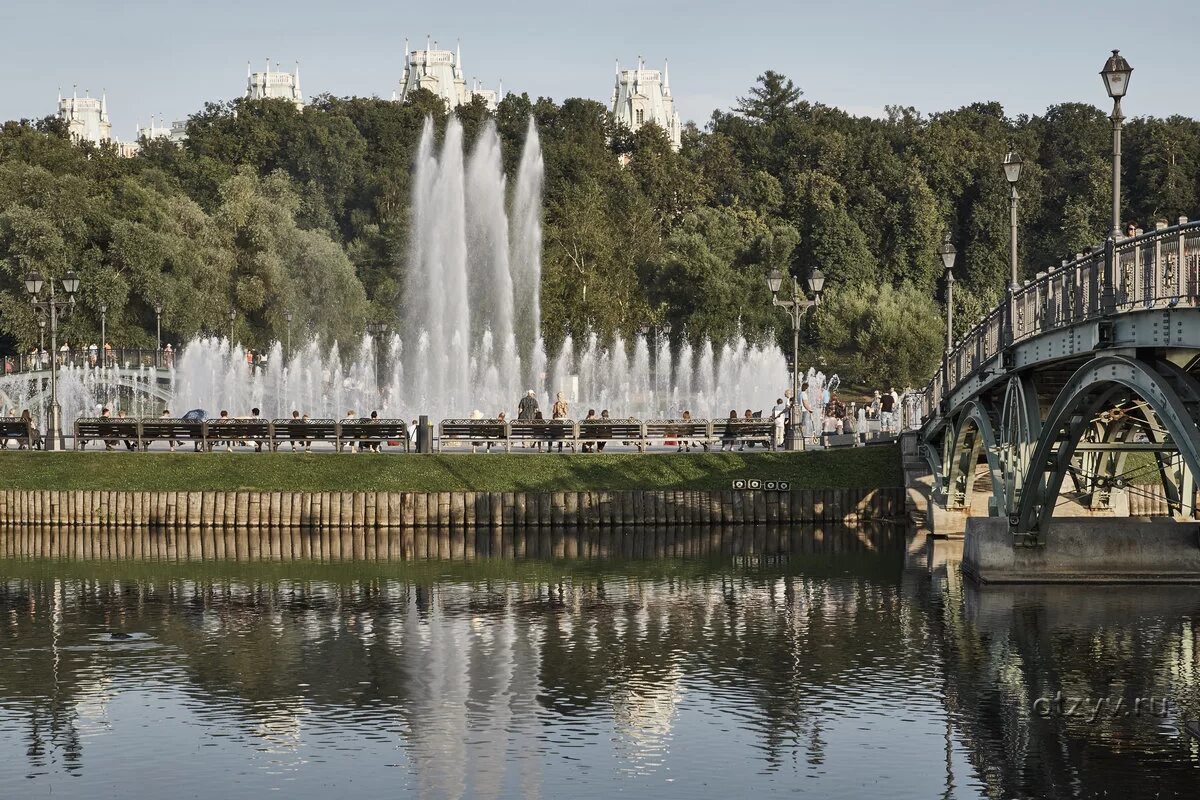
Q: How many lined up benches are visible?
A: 11